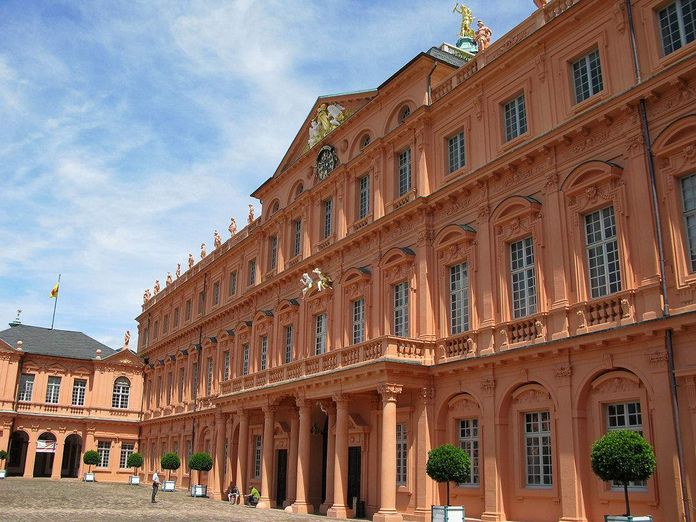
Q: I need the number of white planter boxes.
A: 7